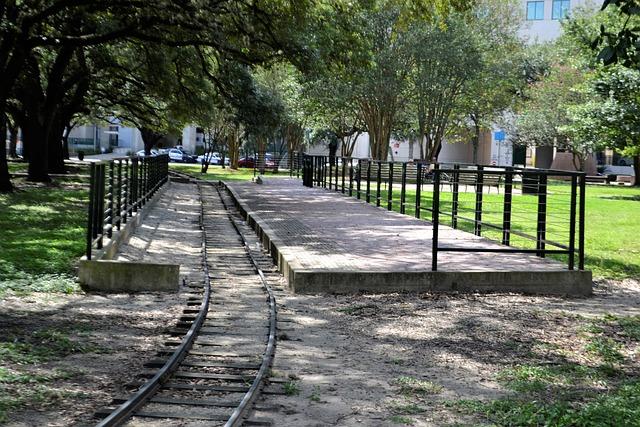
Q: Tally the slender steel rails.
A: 2